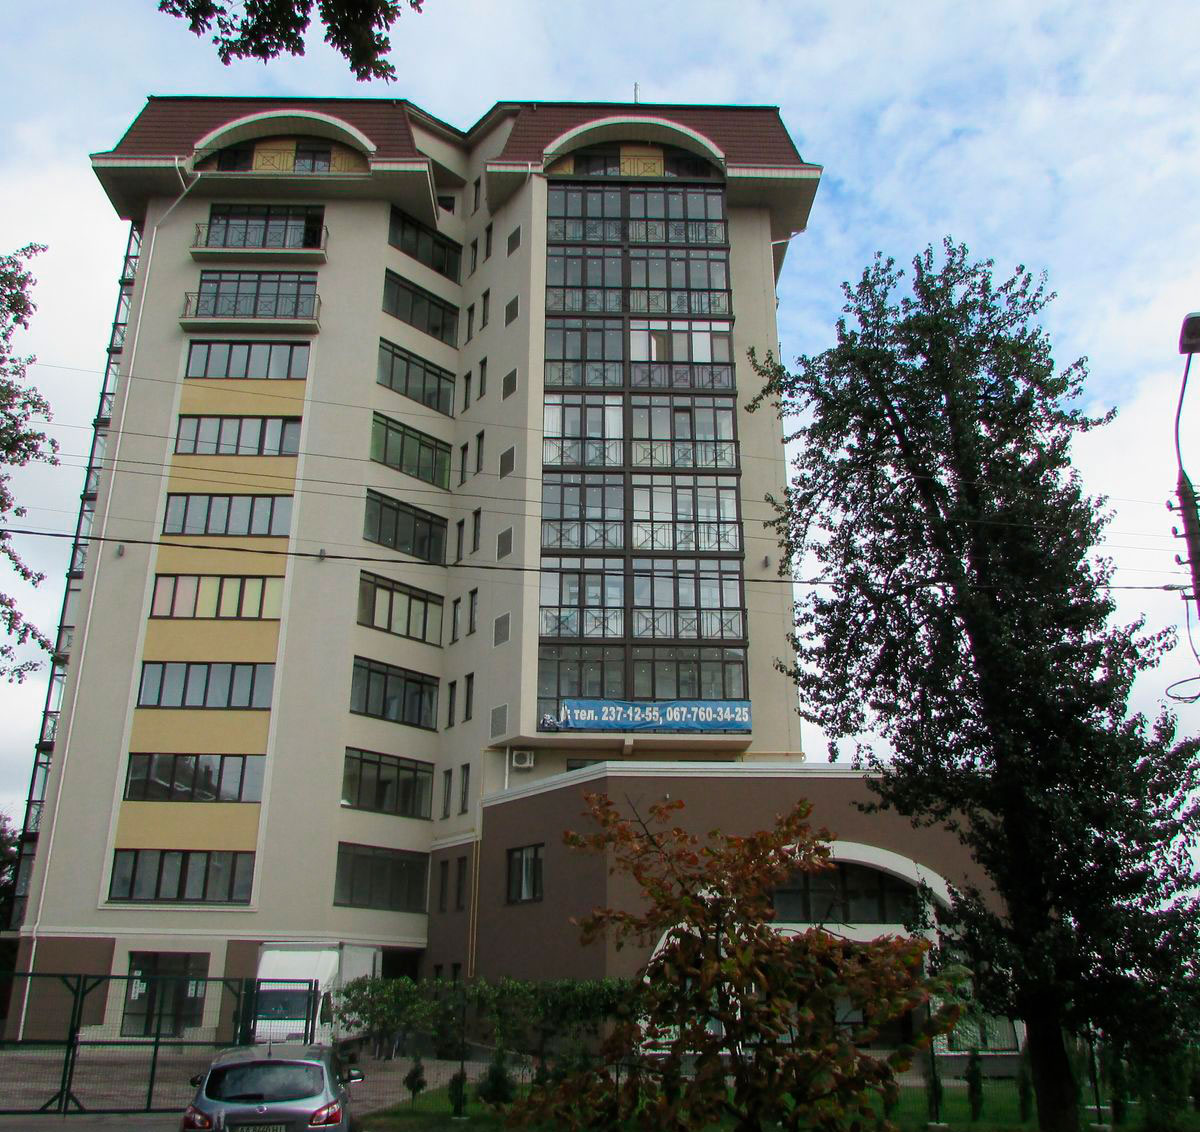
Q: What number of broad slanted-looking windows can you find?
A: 9